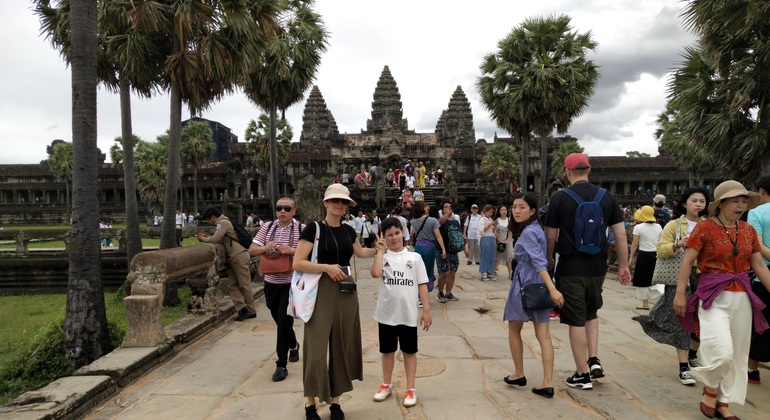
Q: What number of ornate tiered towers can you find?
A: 3